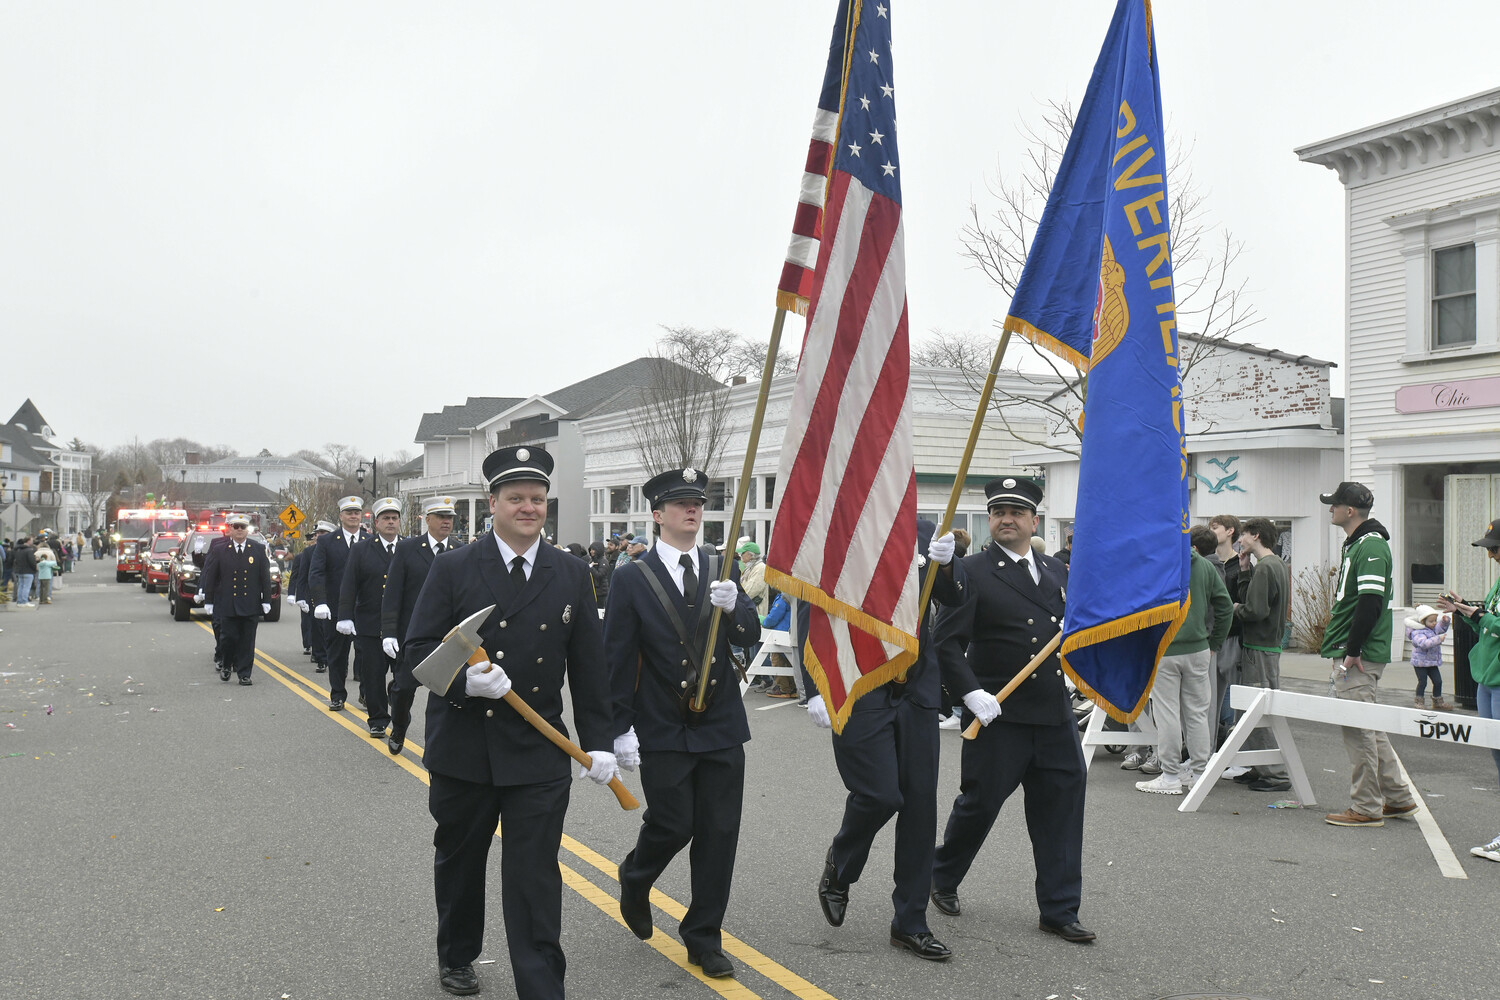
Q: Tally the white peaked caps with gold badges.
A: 4